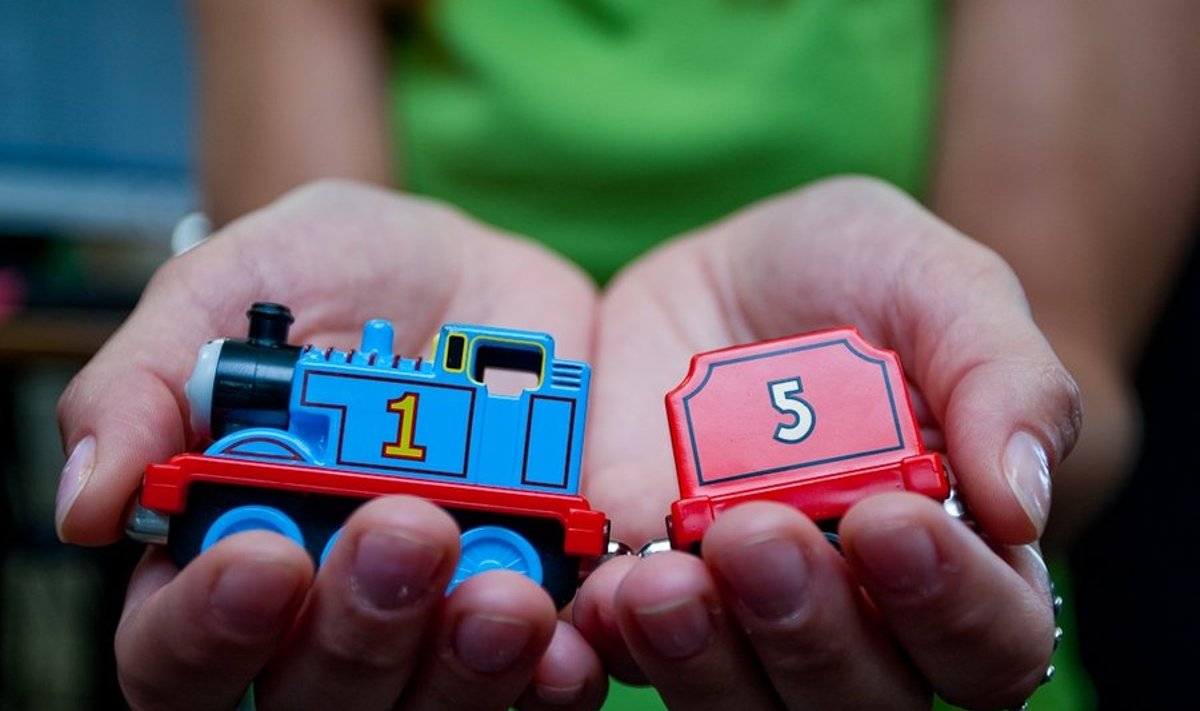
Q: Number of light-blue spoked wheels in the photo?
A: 3